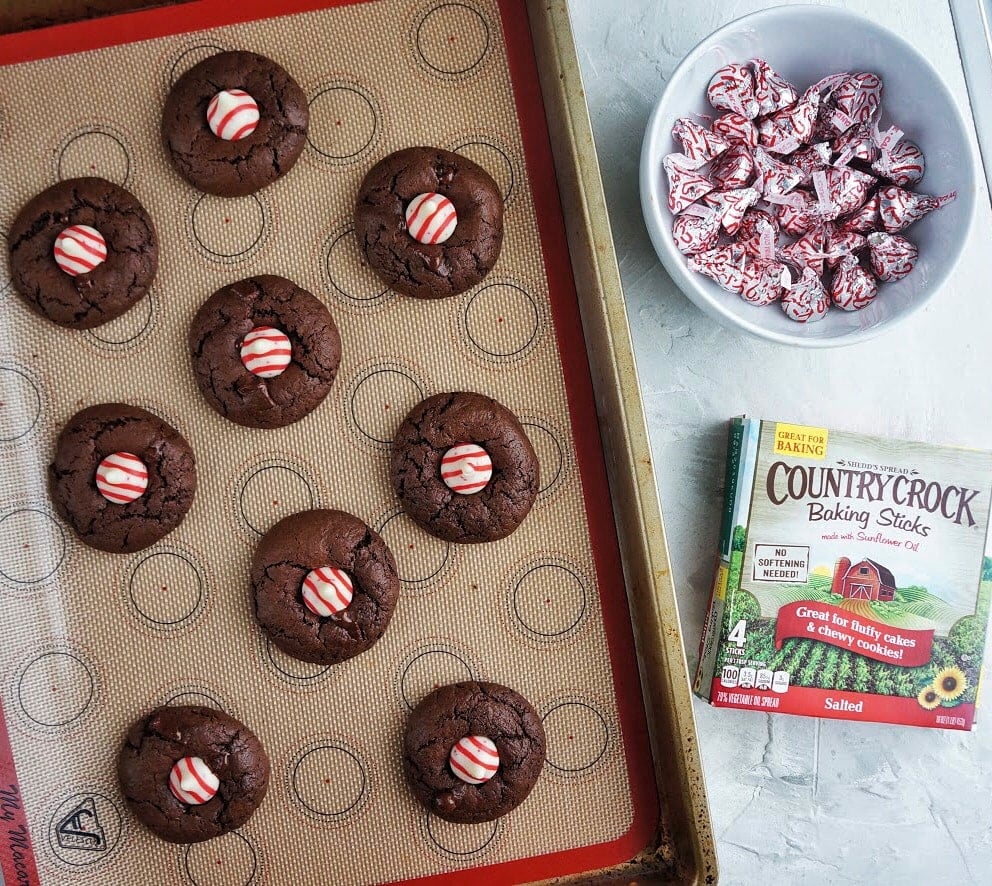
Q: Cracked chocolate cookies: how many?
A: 9